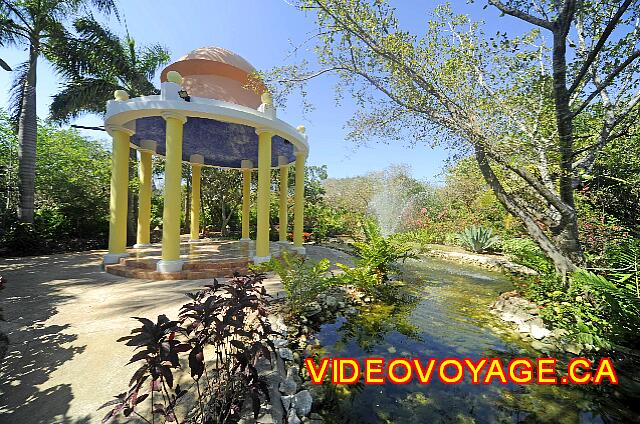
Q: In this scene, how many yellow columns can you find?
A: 8